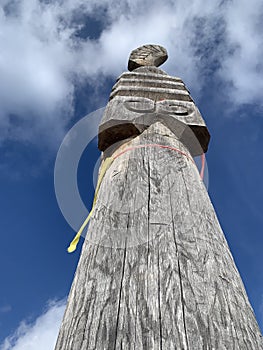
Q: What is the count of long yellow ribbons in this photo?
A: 1